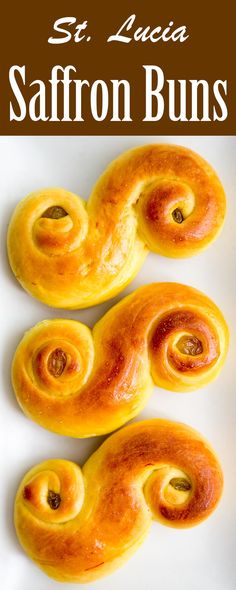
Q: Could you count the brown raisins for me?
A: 6